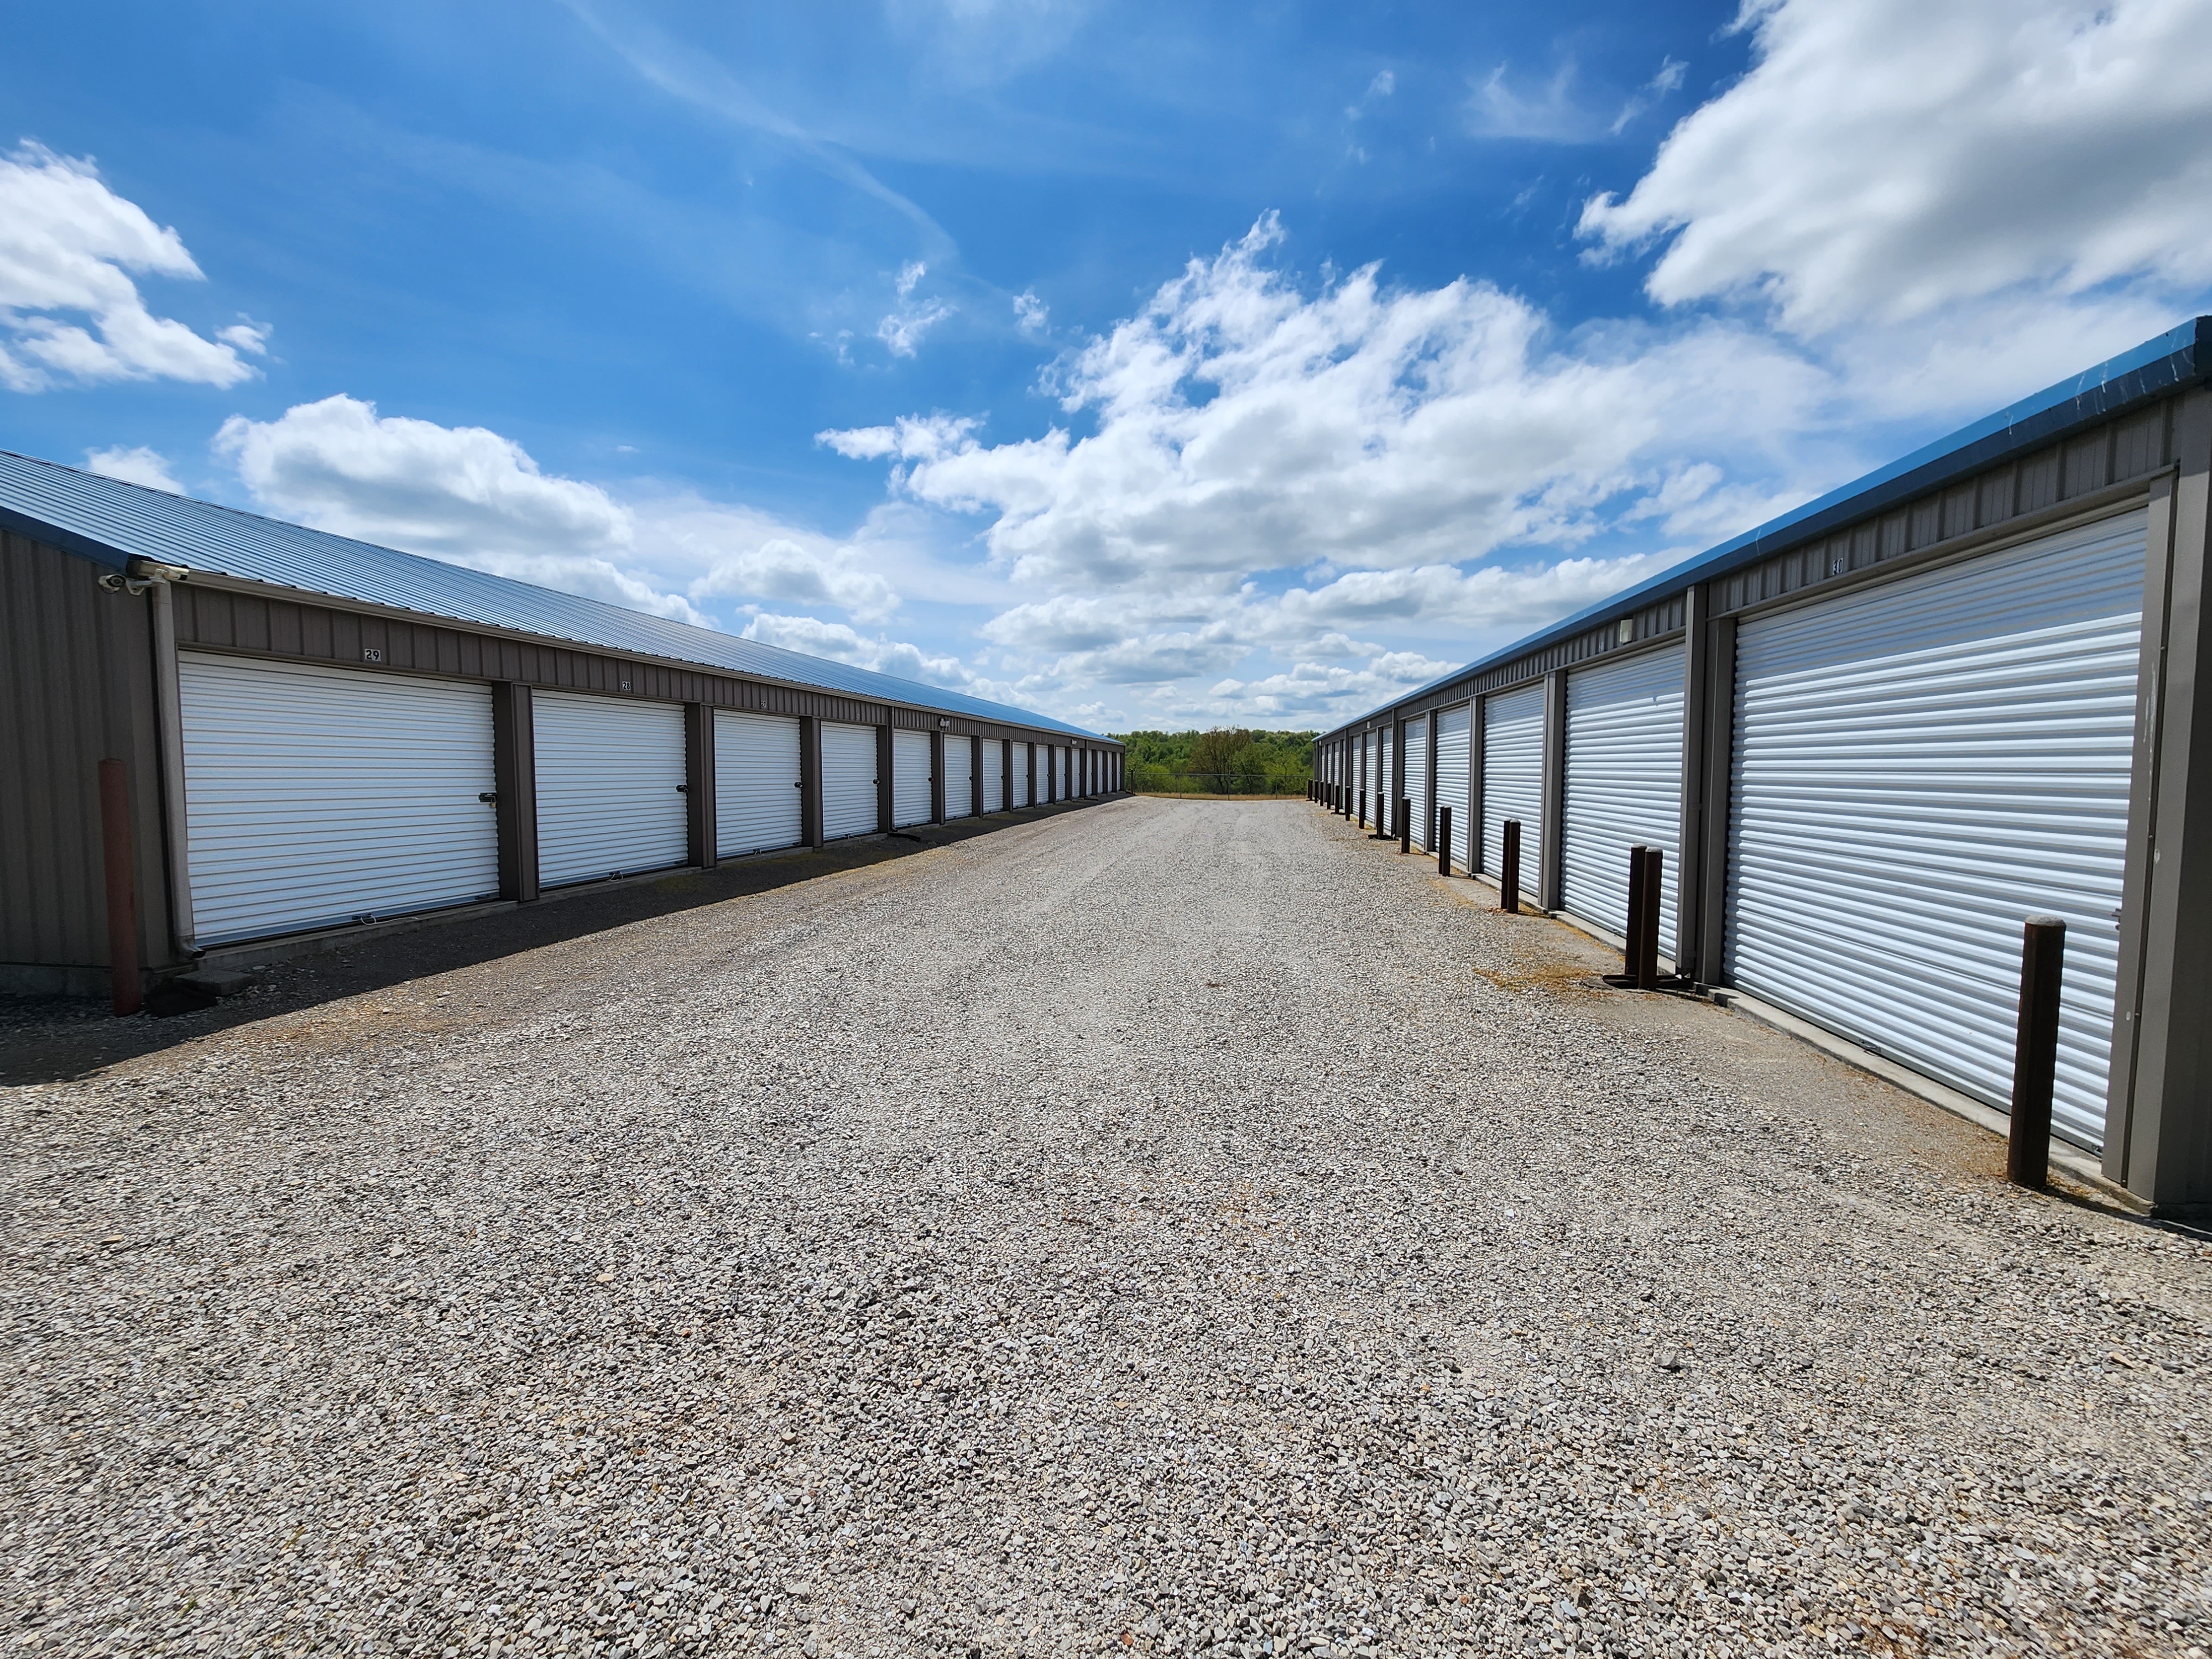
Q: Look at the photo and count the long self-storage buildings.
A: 2